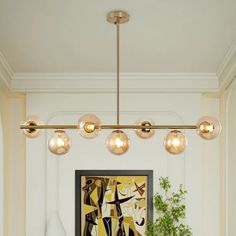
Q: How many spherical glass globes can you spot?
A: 7